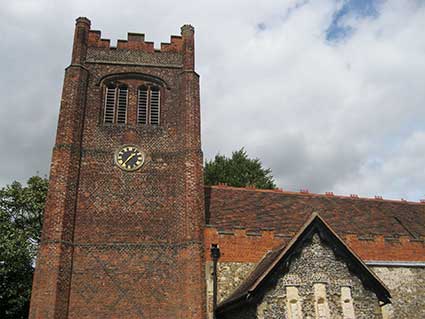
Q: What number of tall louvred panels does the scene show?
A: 4